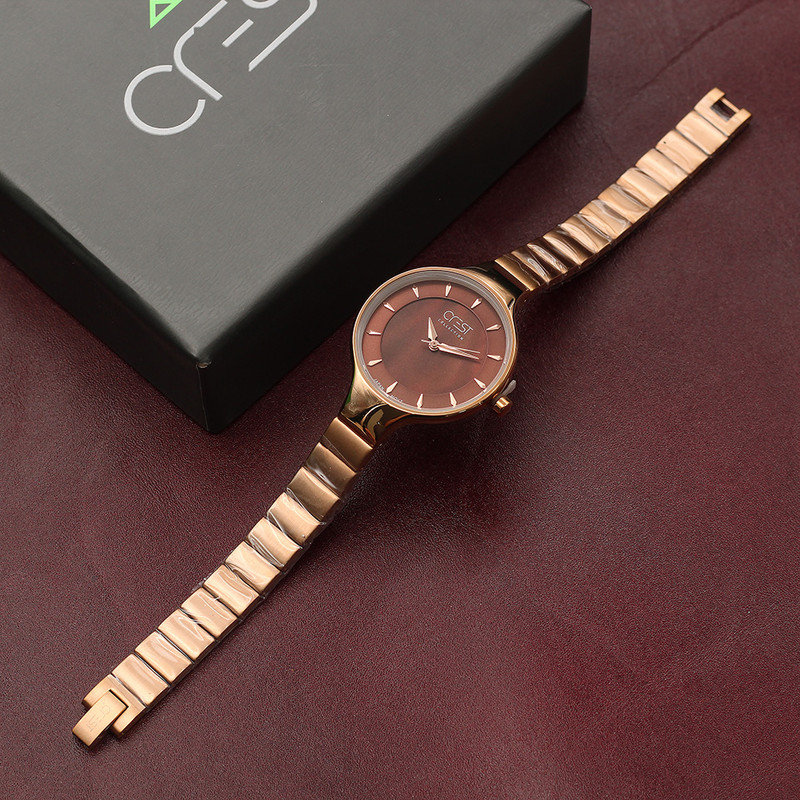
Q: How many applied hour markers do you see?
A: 12